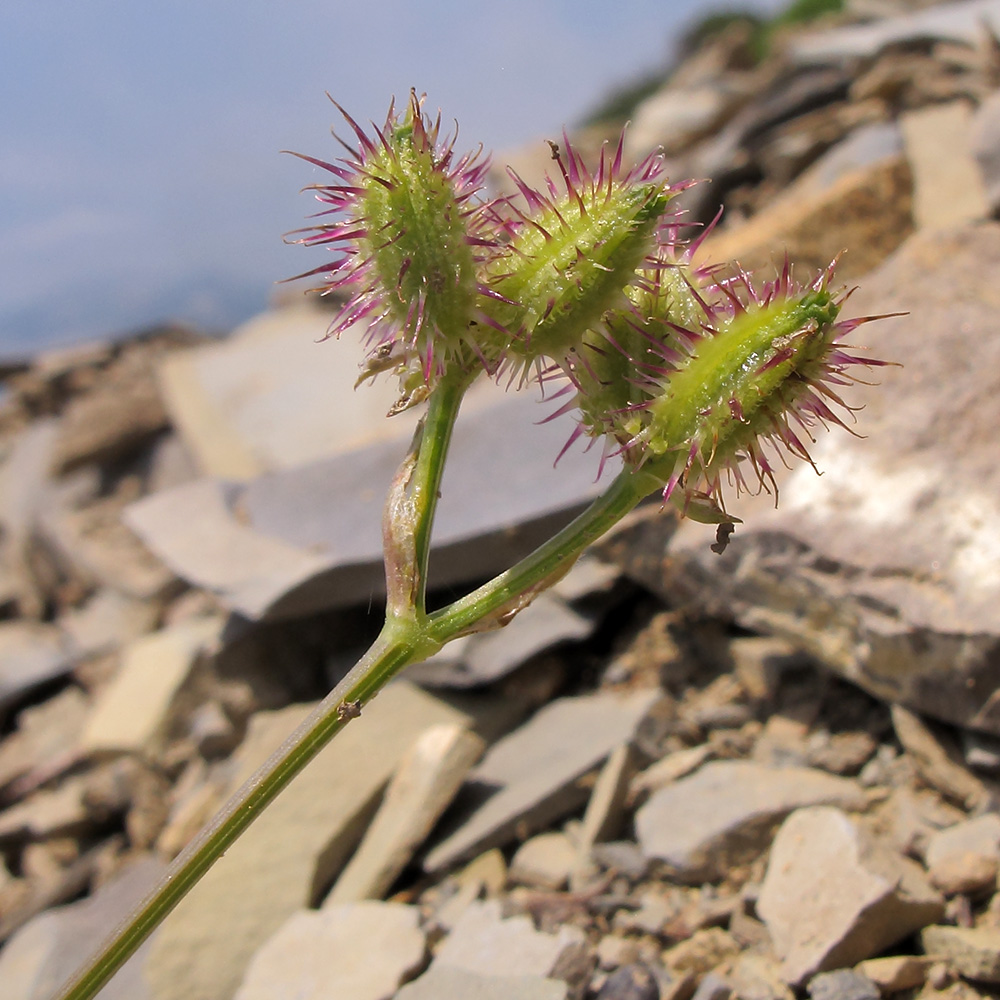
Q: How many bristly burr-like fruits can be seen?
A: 4